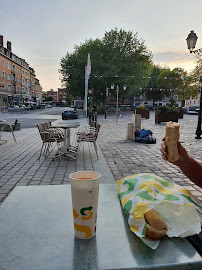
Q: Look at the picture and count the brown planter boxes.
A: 3